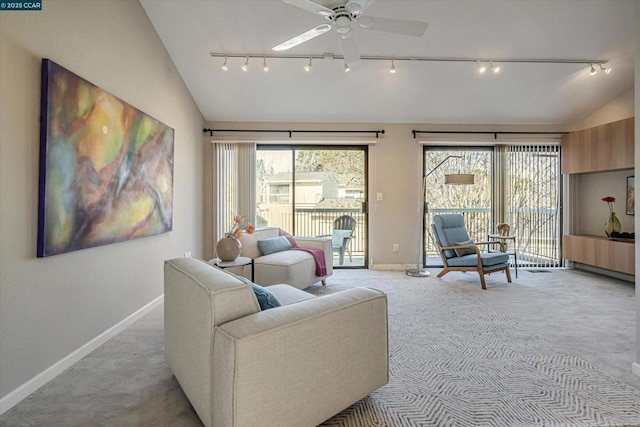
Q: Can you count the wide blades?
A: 5